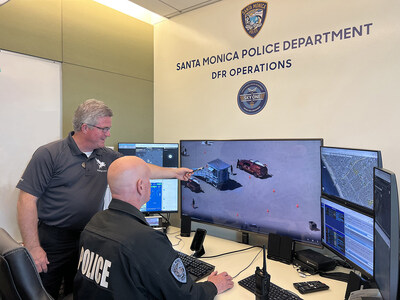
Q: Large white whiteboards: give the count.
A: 1